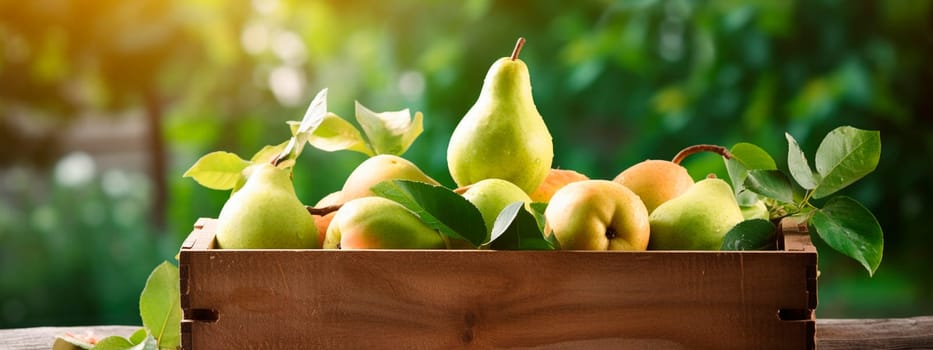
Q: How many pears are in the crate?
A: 11